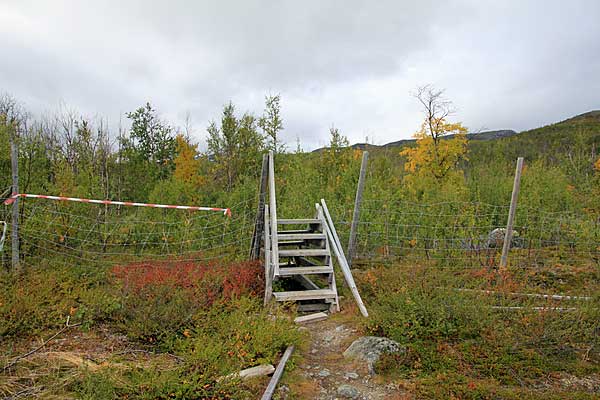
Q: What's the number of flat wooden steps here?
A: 5